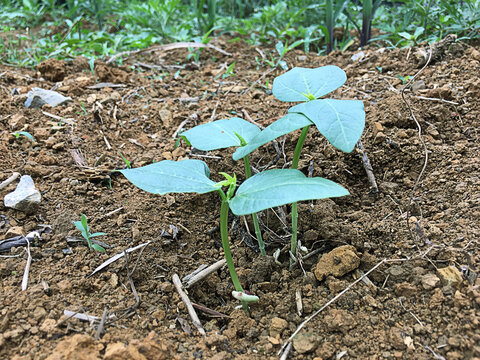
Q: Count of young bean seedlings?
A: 3